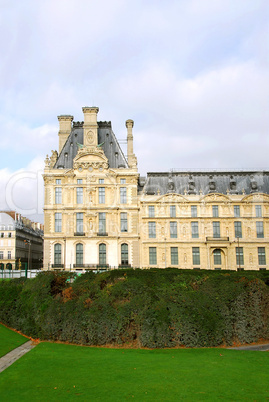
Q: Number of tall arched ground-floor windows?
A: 4